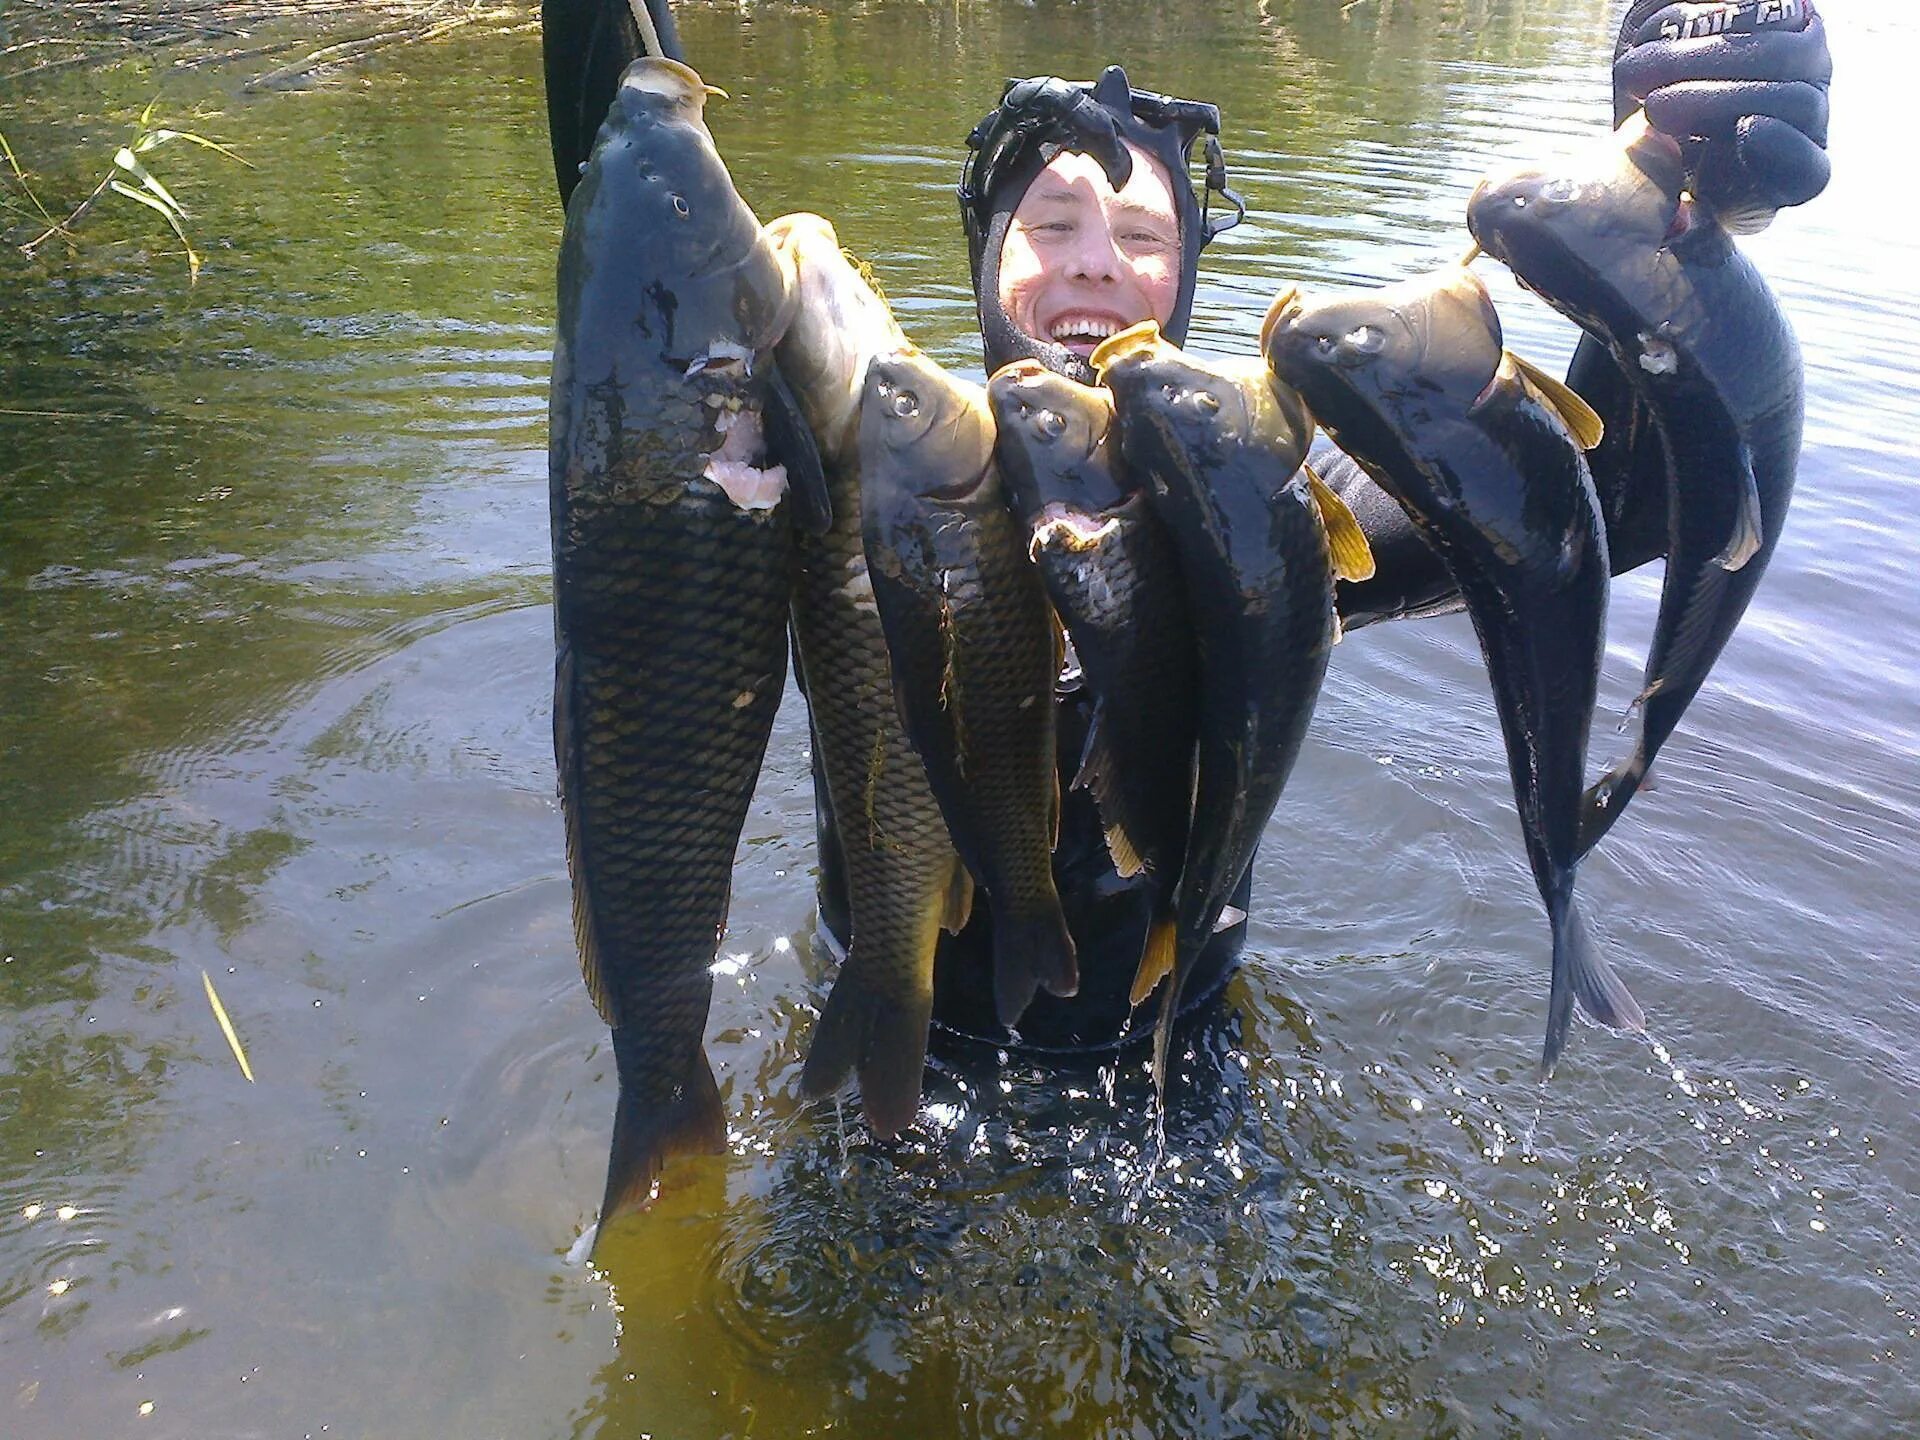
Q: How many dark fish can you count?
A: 7